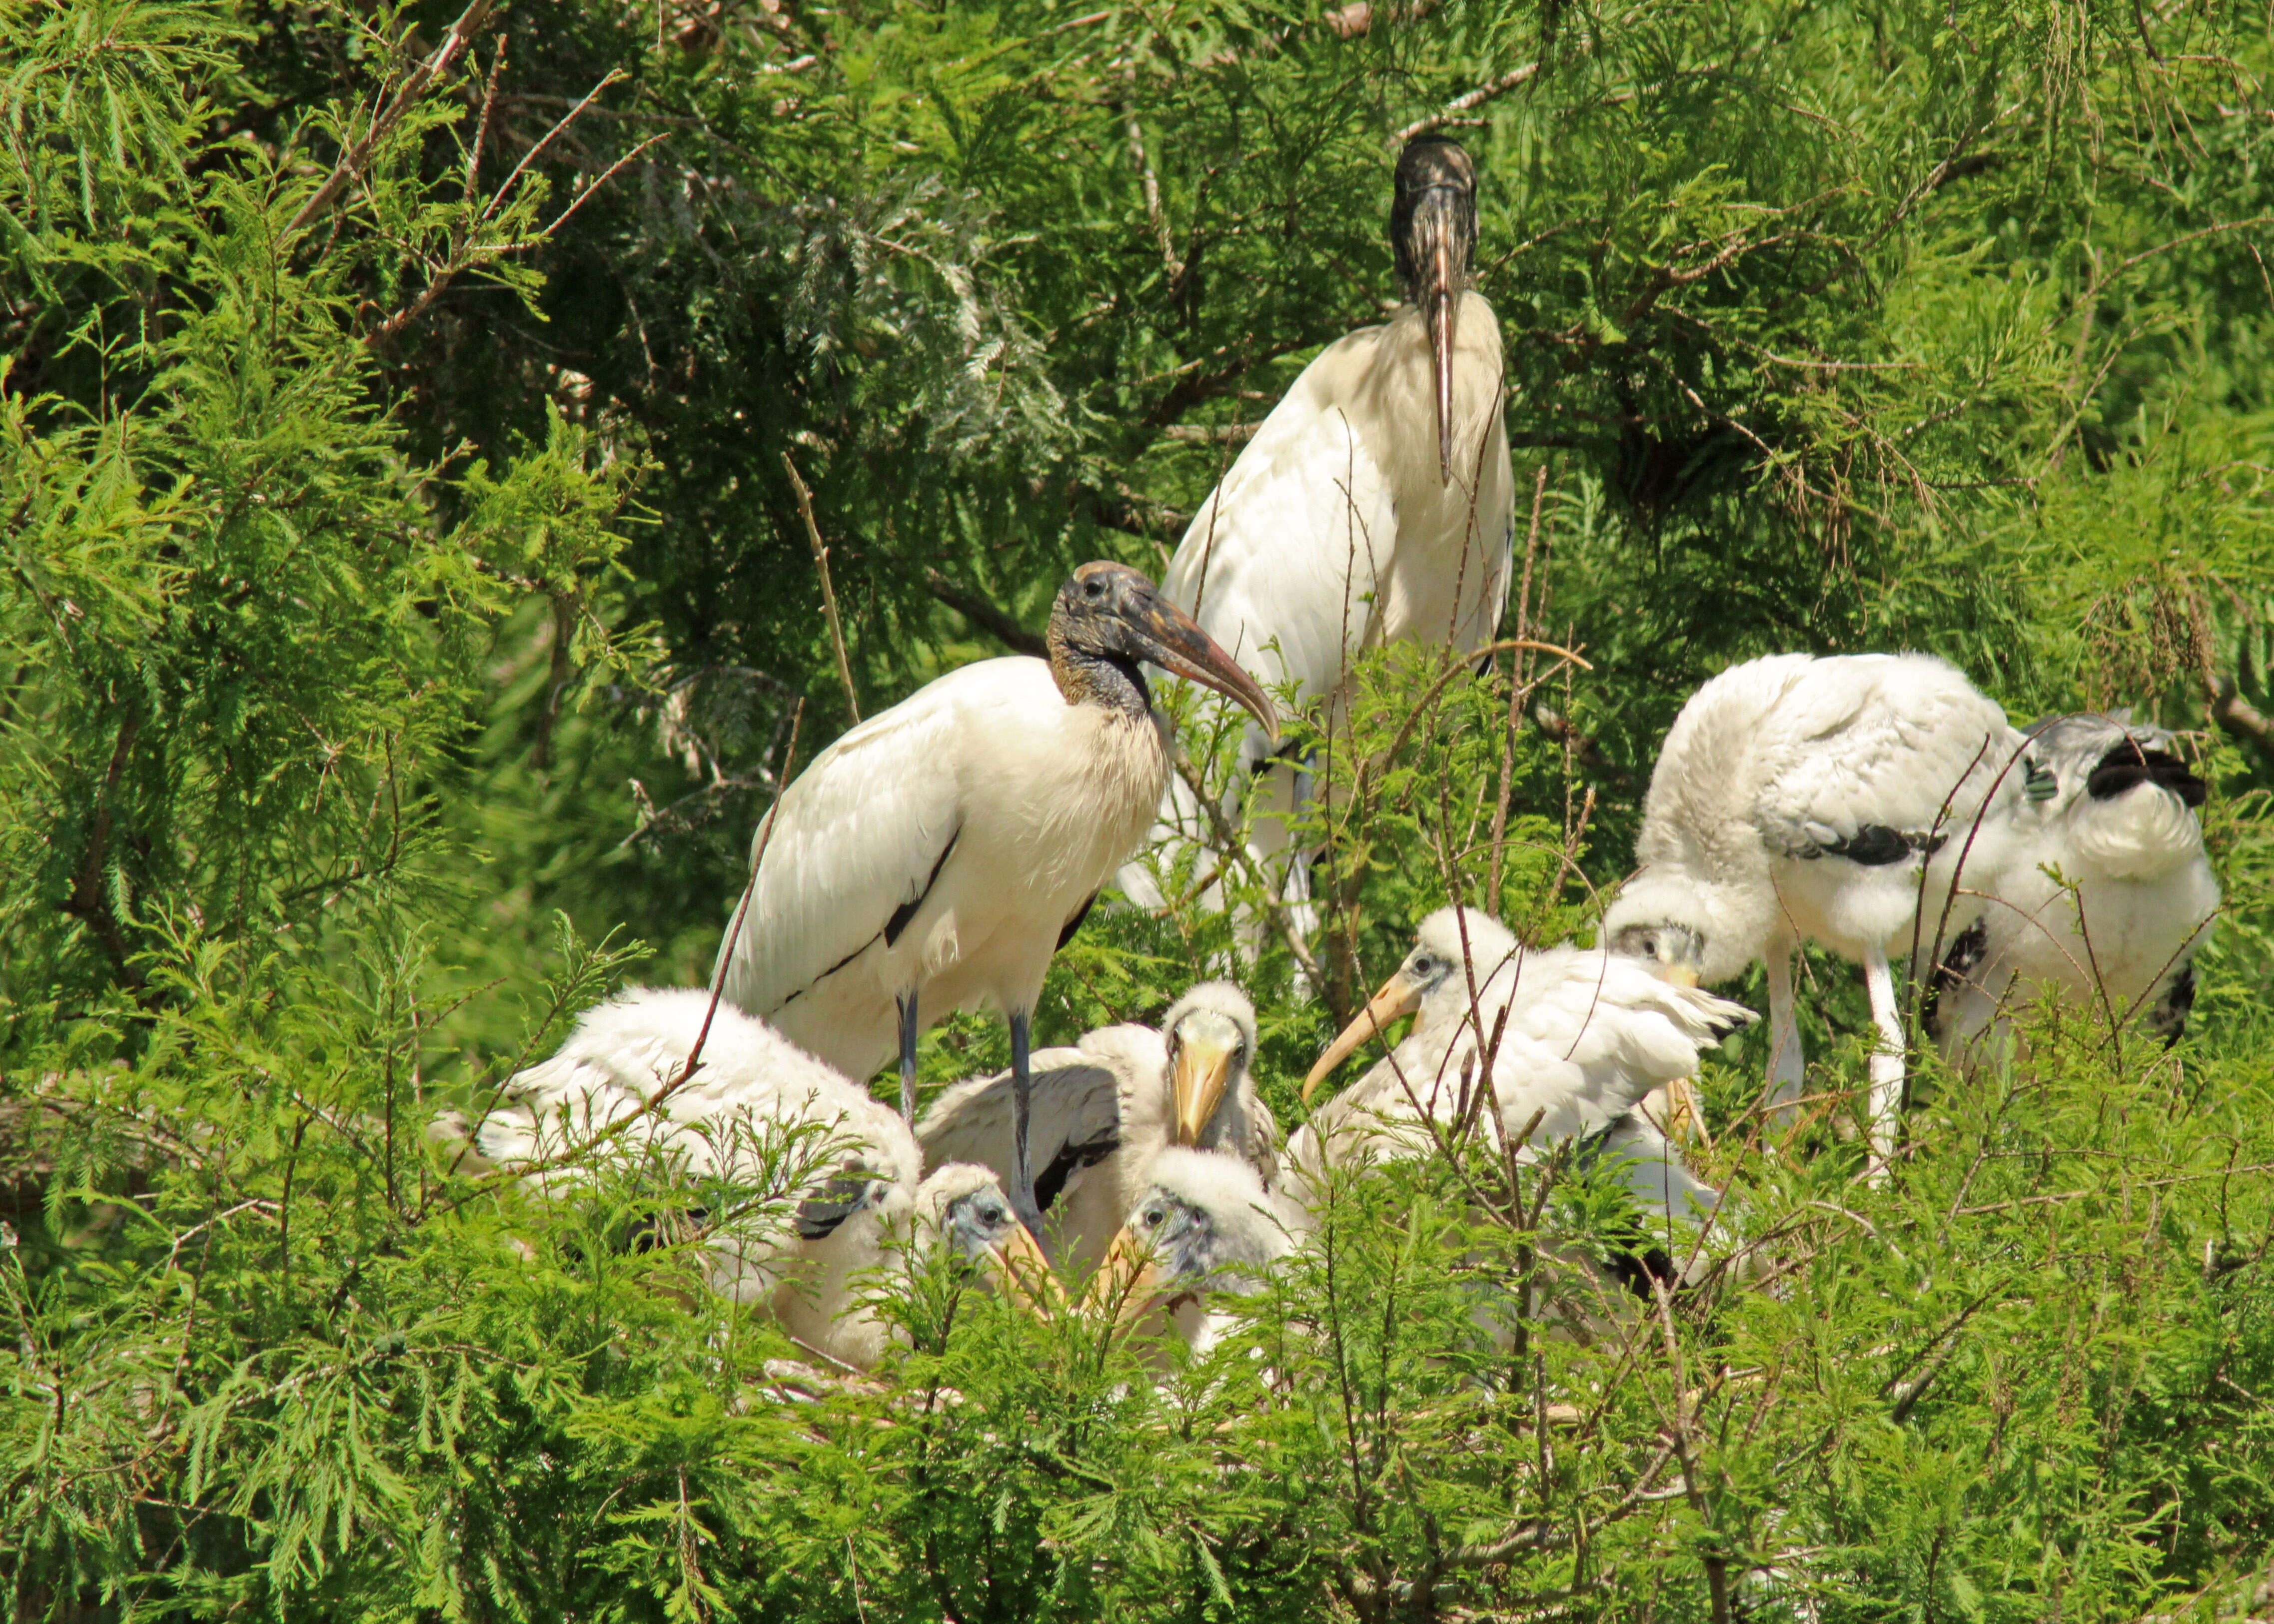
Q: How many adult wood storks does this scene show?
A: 2